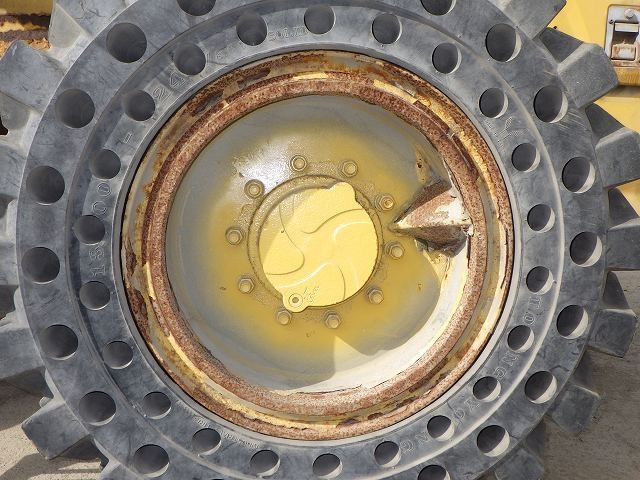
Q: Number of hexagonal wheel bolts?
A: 10